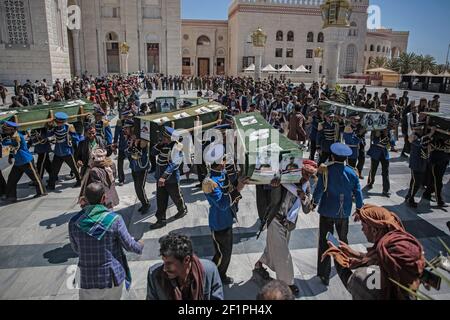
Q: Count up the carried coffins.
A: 6